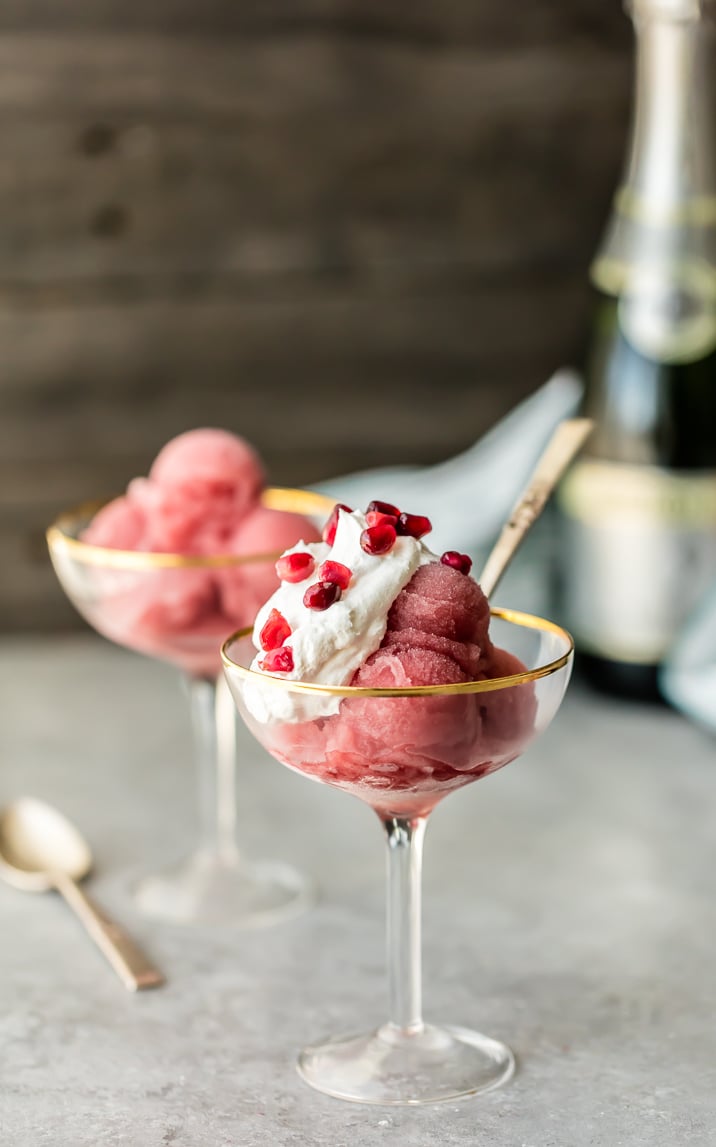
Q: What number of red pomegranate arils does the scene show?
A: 11